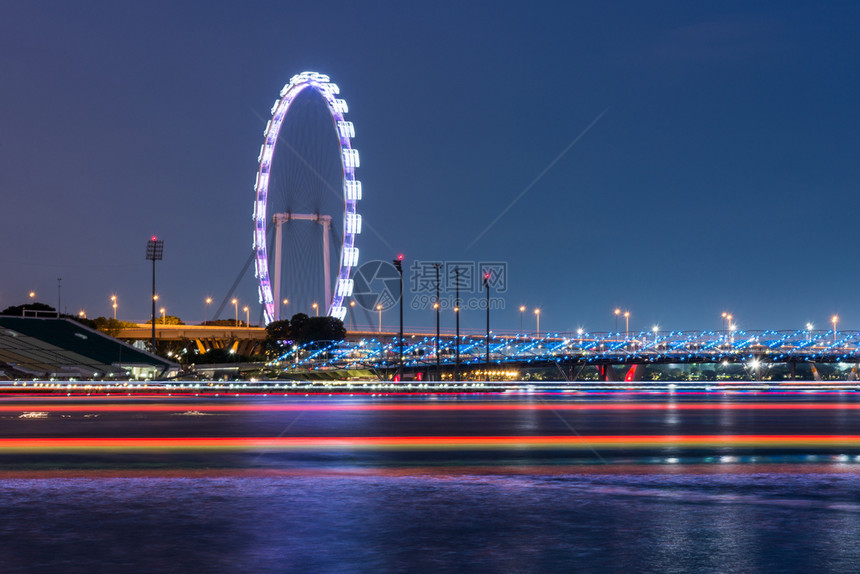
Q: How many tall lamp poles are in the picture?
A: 5